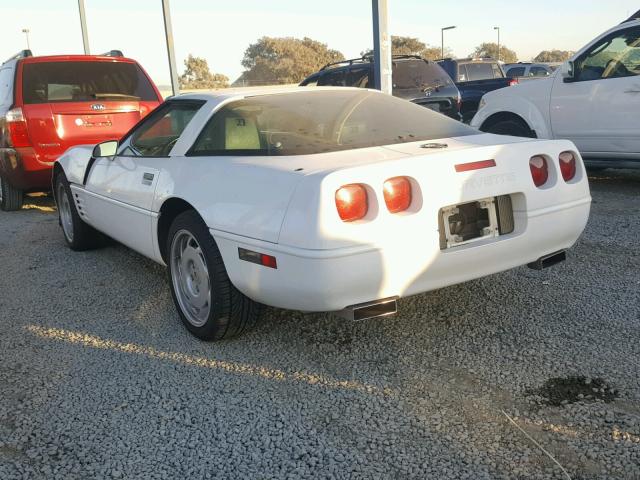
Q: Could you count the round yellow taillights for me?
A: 0